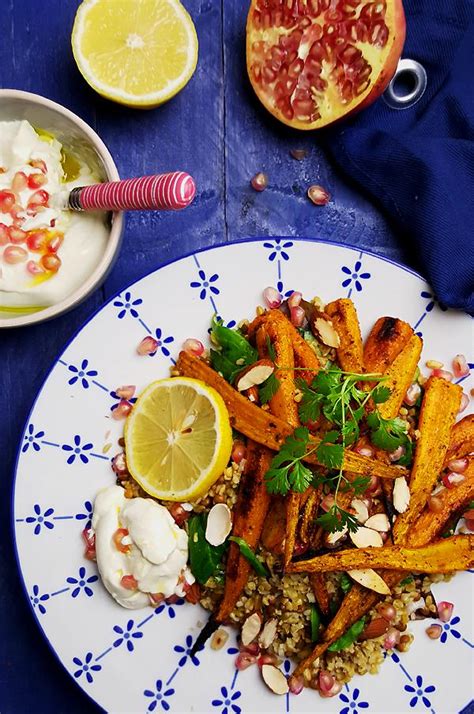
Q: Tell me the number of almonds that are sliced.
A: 12